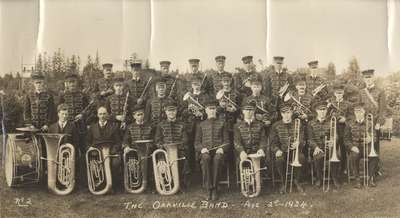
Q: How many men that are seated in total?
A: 9